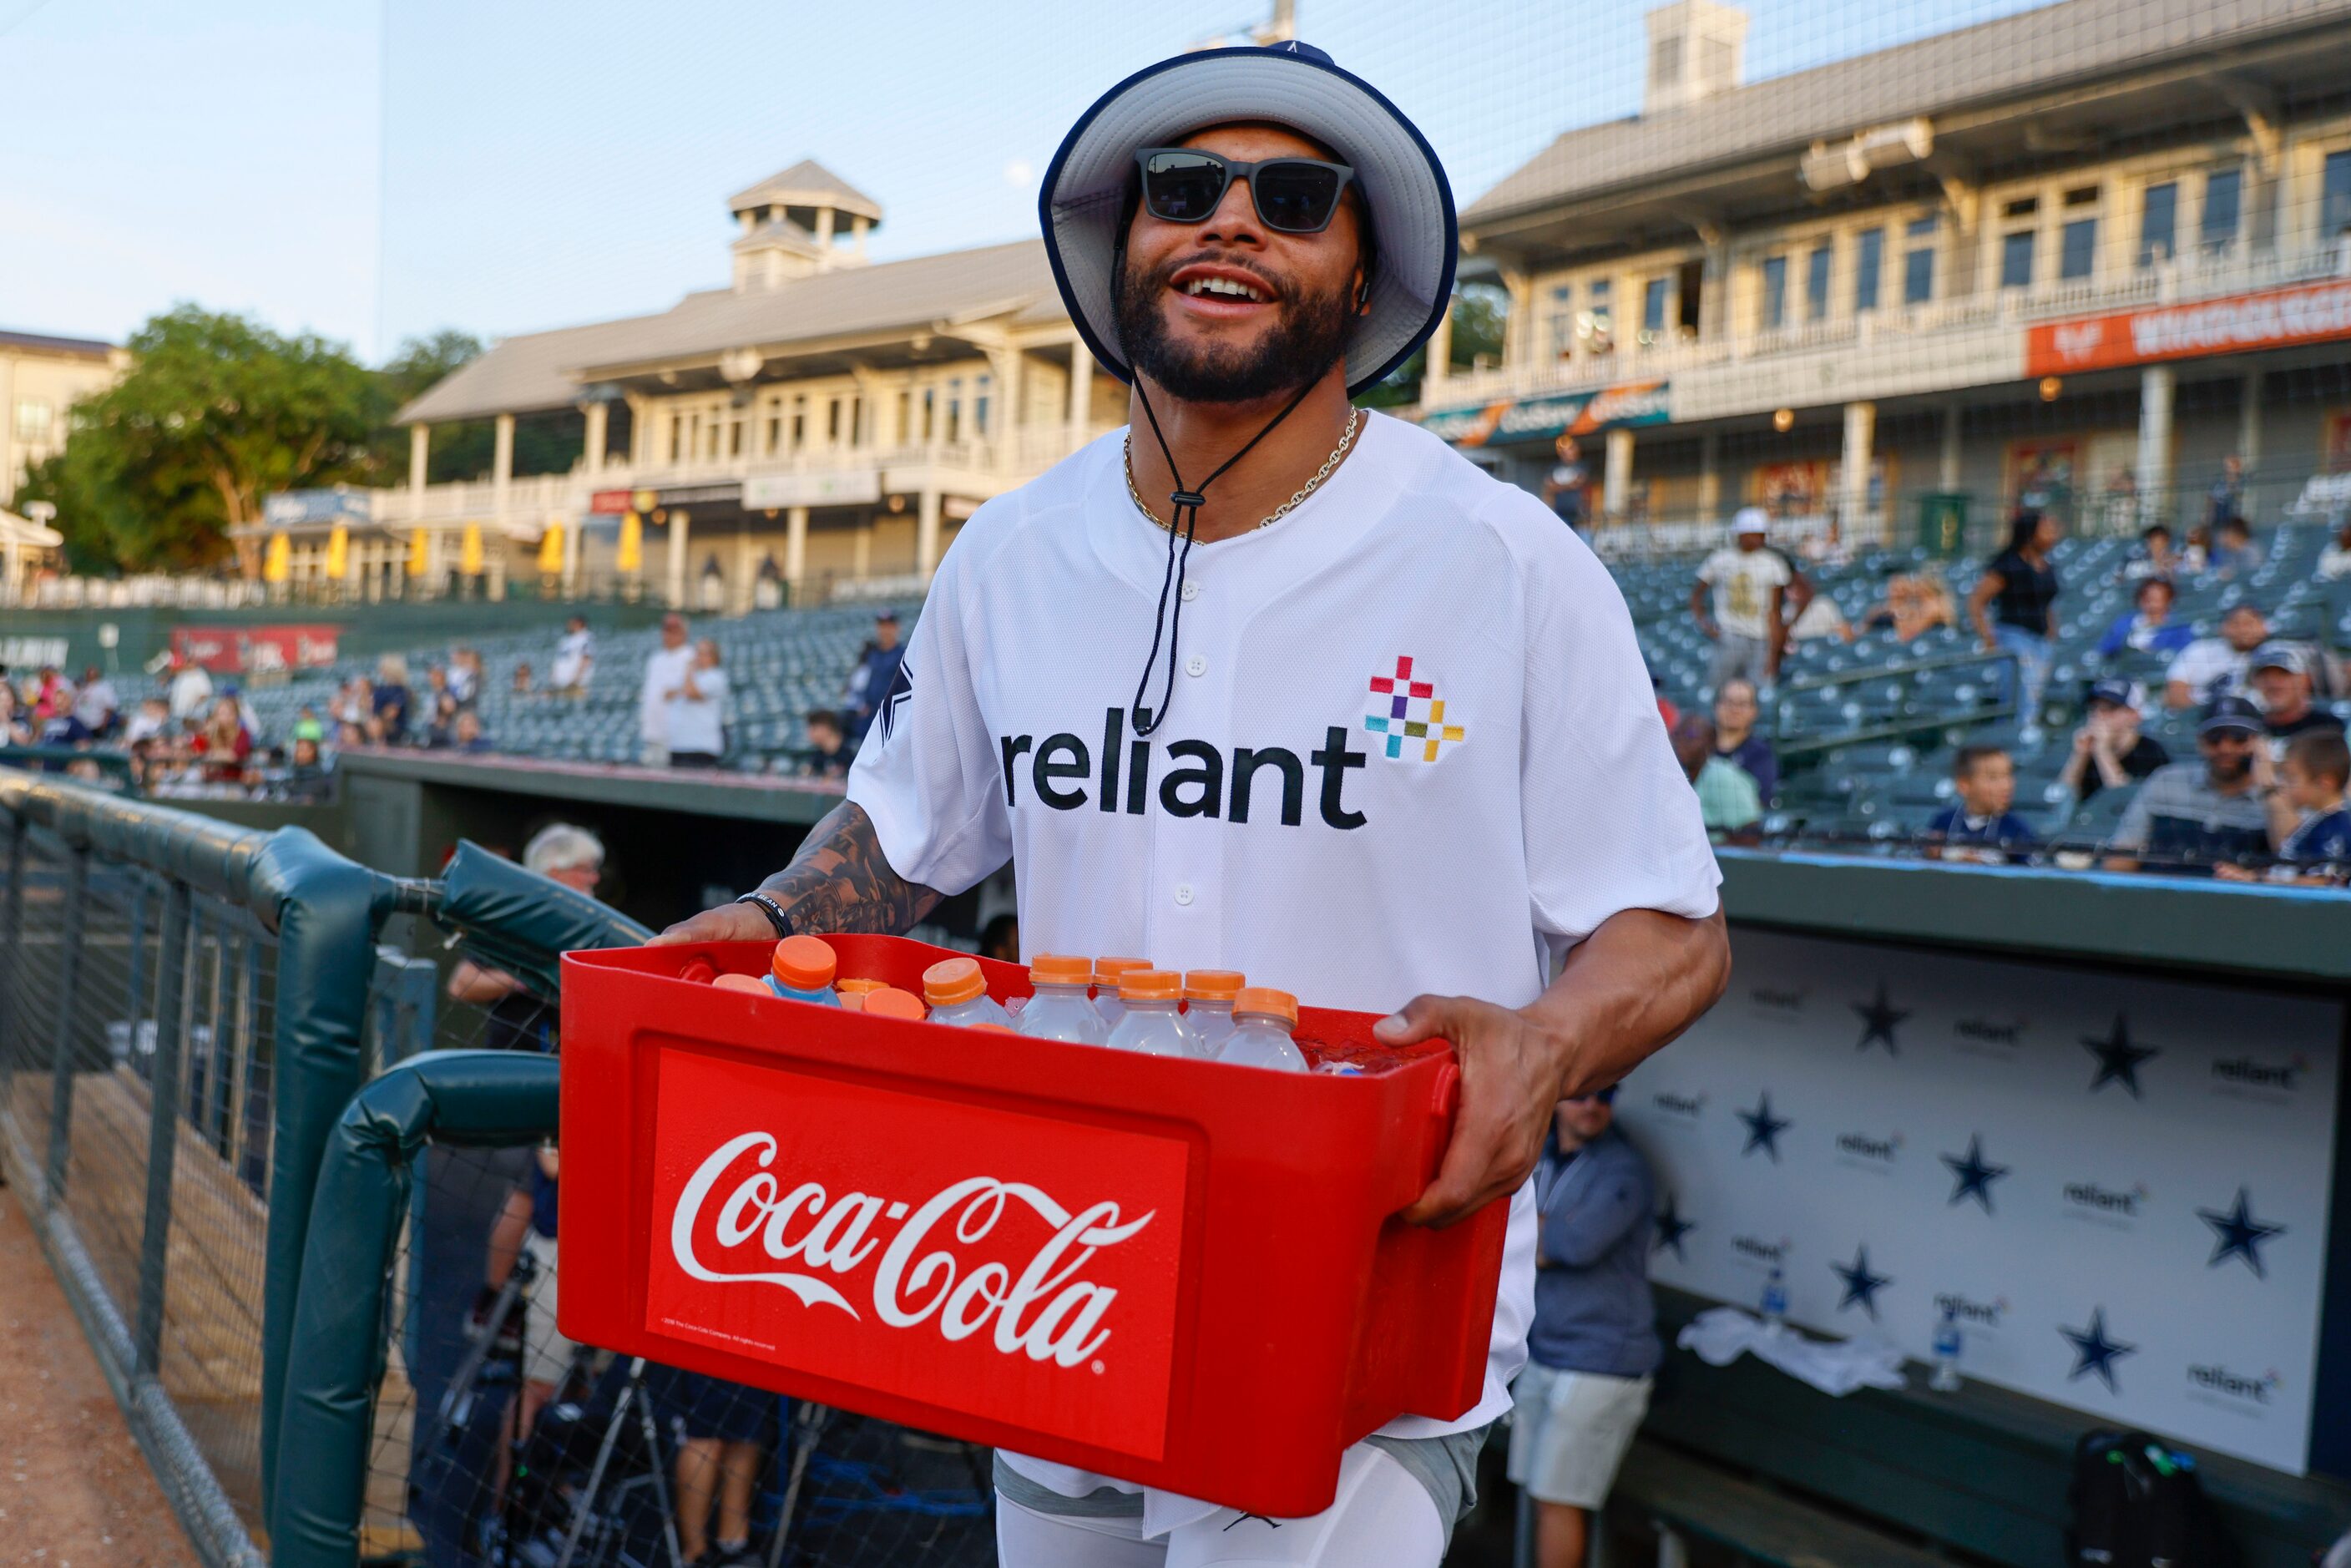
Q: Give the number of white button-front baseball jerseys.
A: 1